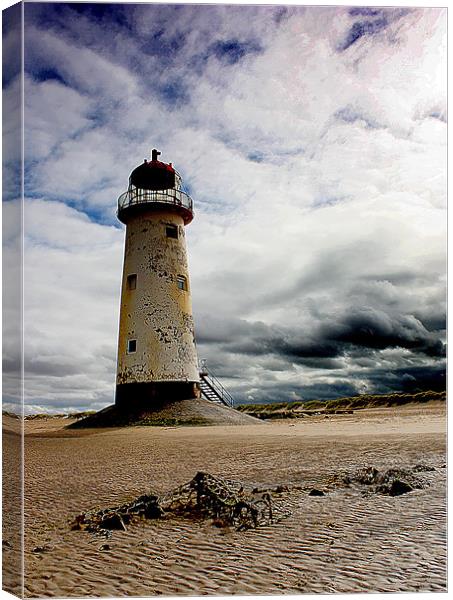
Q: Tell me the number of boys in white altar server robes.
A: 0